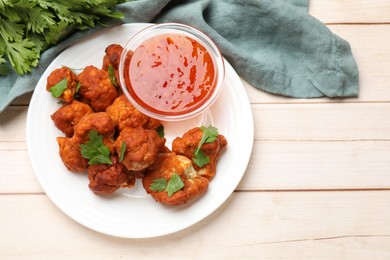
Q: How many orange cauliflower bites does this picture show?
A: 11